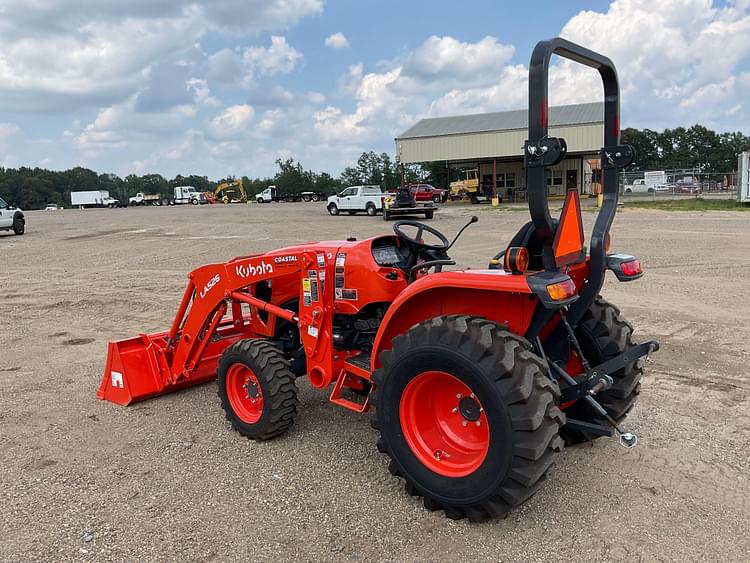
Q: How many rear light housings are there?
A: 2